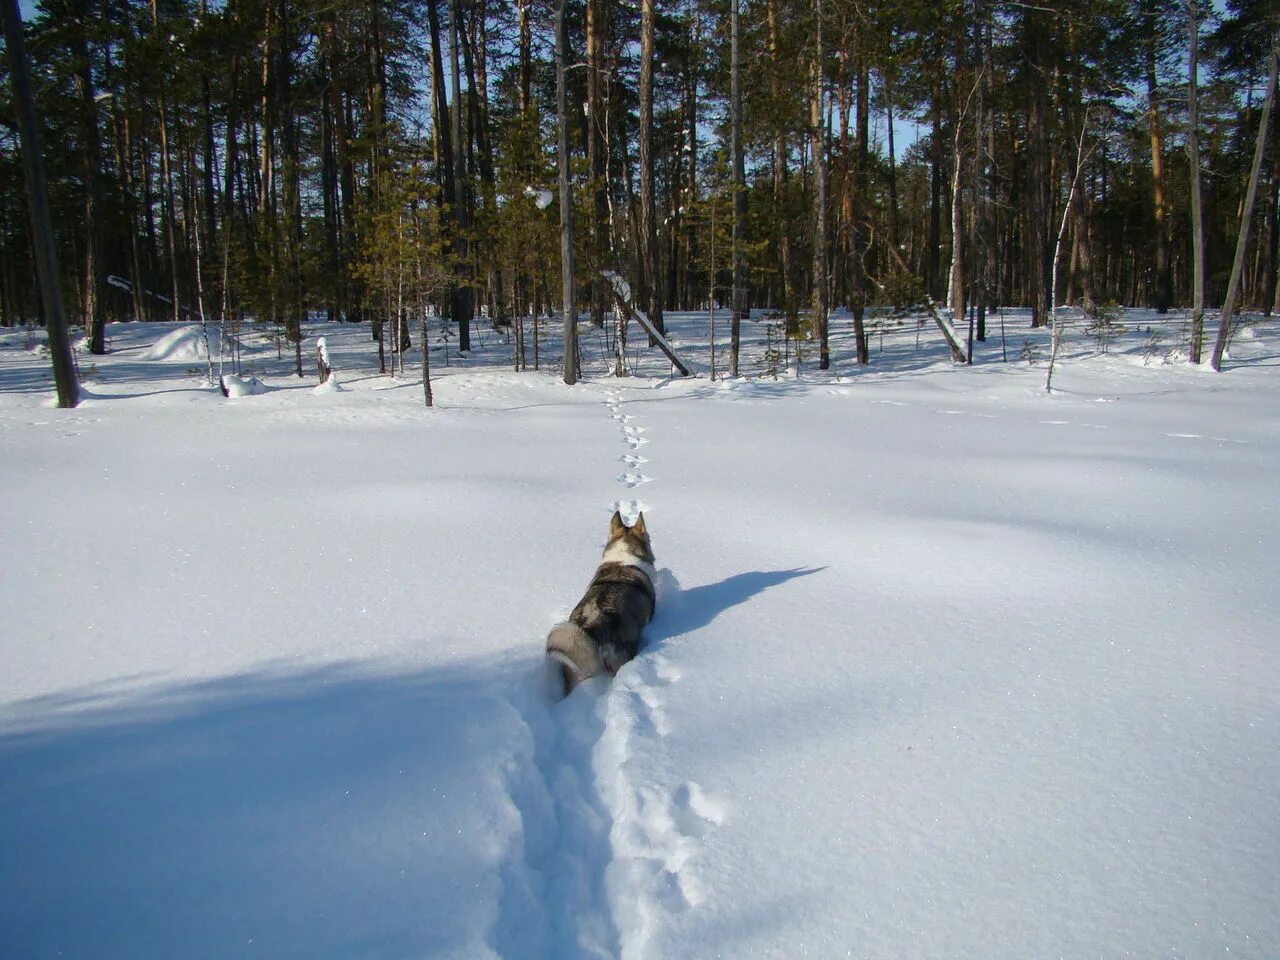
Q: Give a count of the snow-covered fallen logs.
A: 3